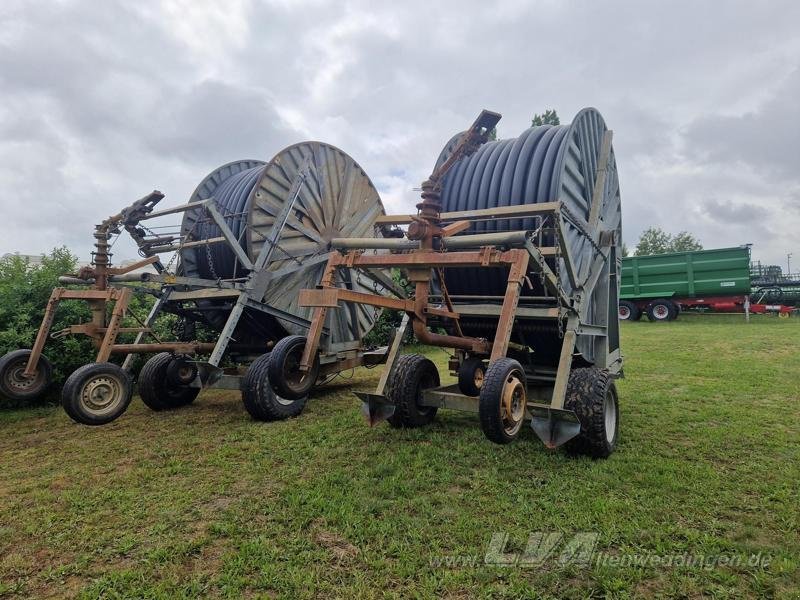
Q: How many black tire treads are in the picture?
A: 12